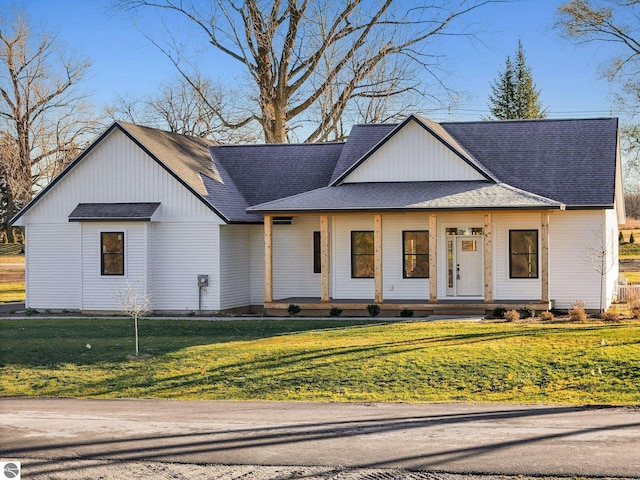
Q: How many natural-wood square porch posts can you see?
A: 6